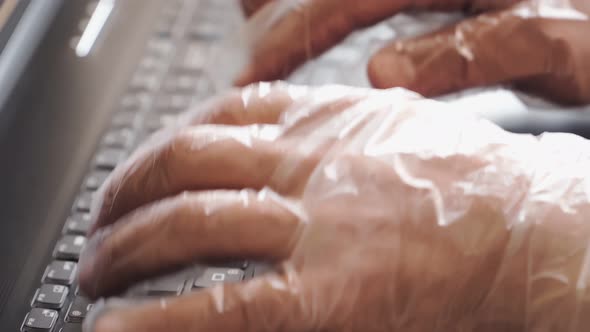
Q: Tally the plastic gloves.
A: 2